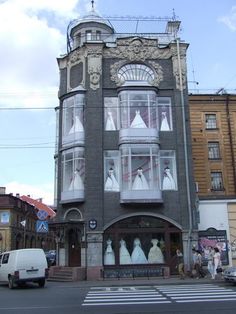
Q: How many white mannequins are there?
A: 12